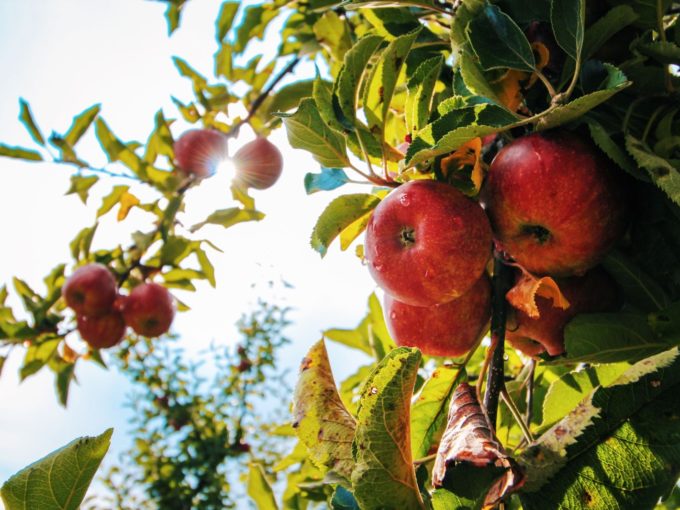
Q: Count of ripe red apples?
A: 9